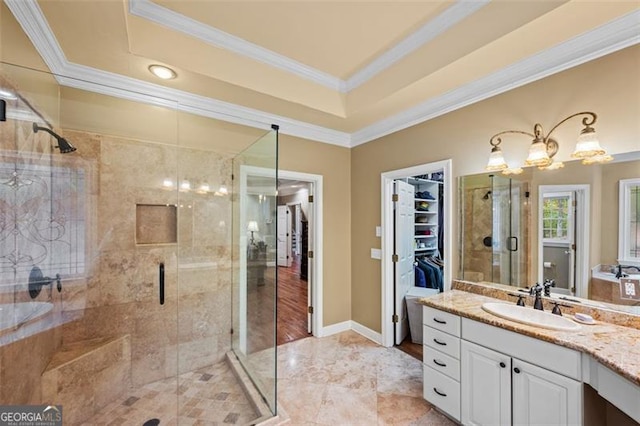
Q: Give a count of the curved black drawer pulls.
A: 4